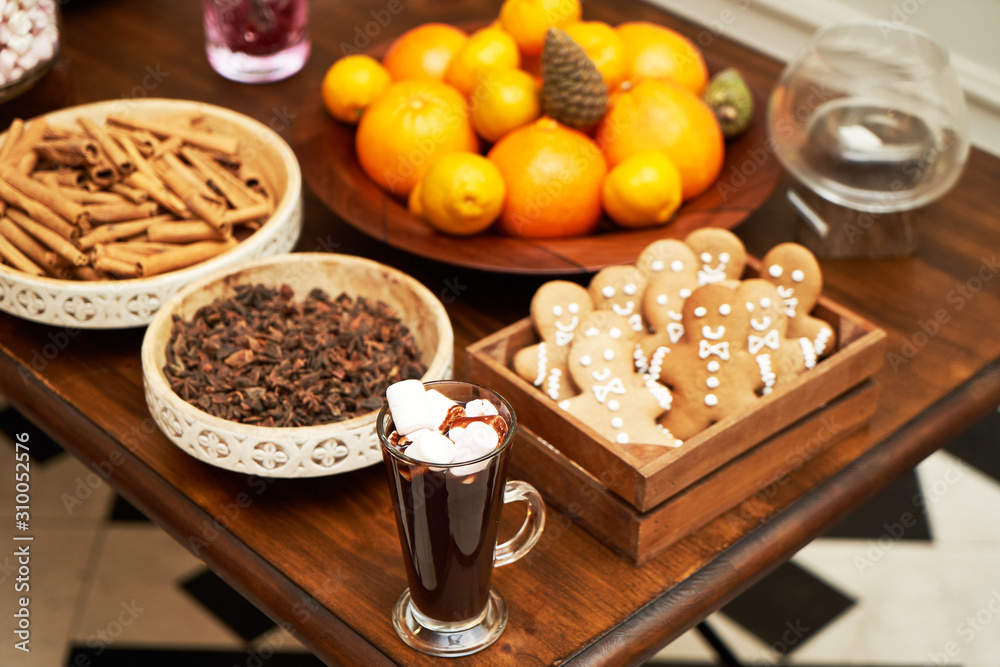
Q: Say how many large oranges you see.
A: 5